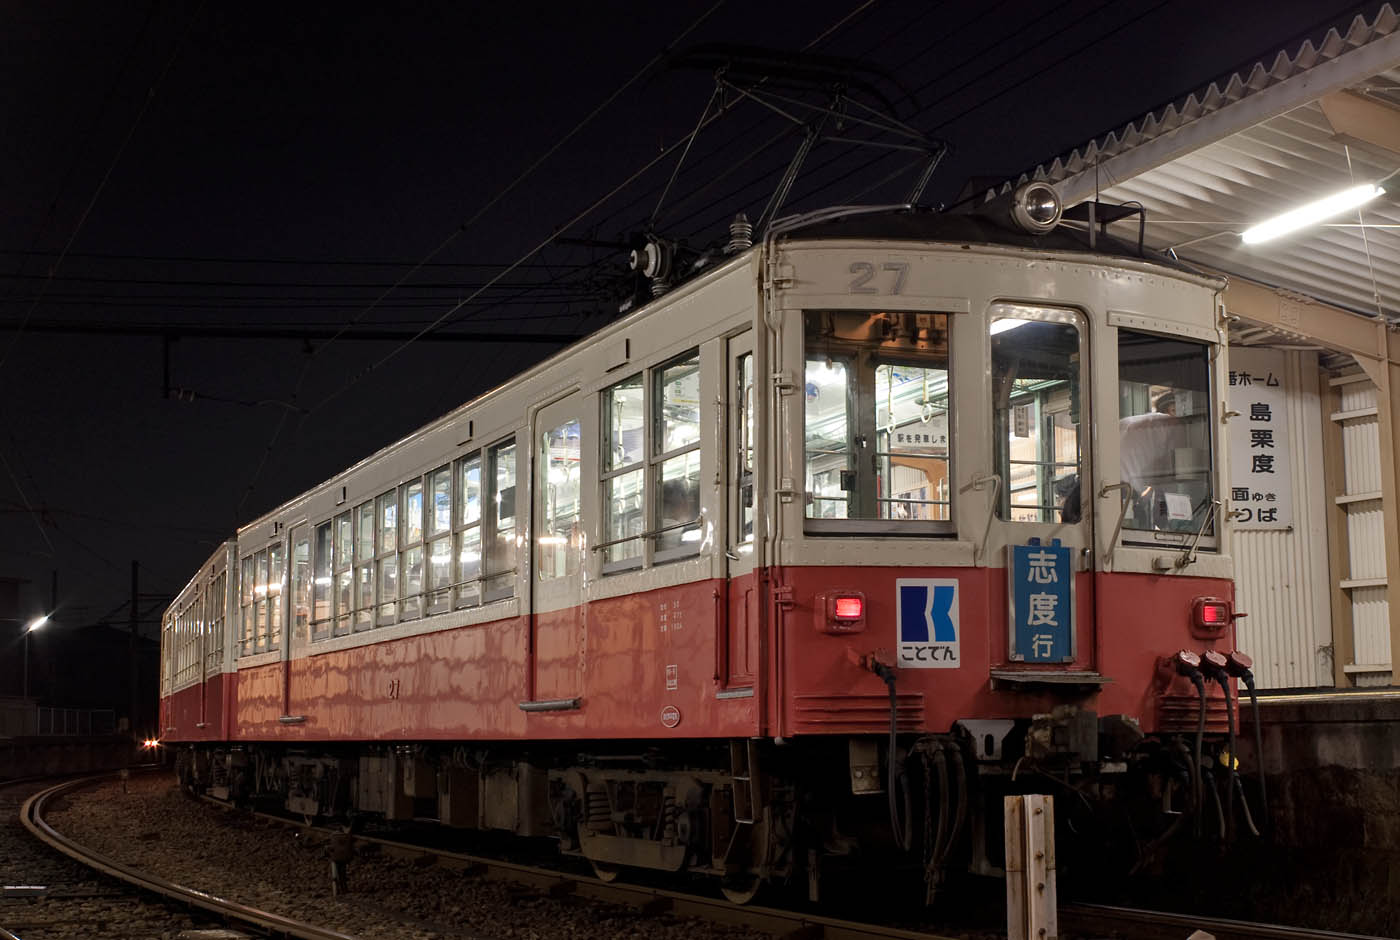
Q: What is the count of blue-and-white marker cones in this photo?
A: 0